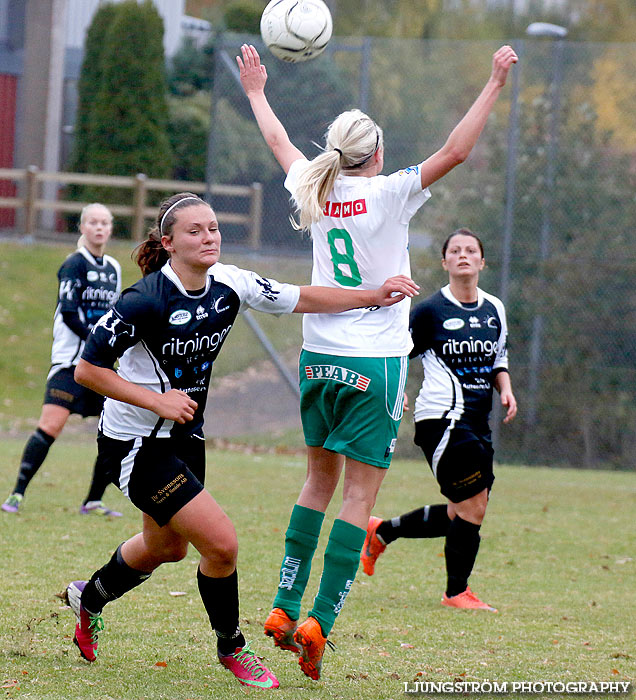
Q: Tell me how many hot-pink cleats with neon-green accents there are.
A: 2